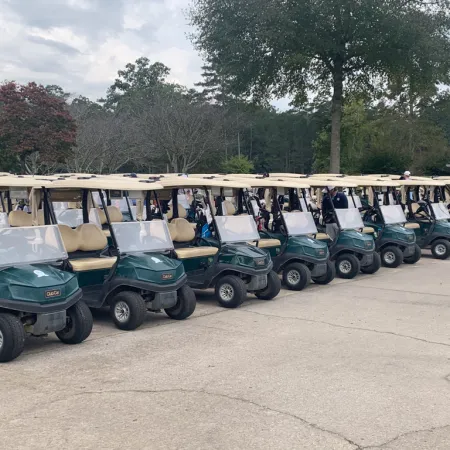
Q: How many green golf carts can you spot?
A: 7